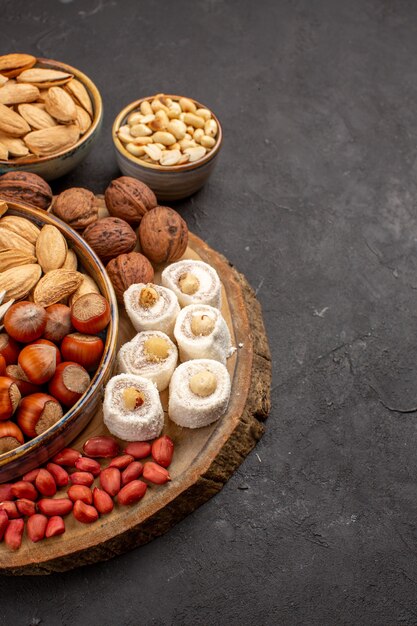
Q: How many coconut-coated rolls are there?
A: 6